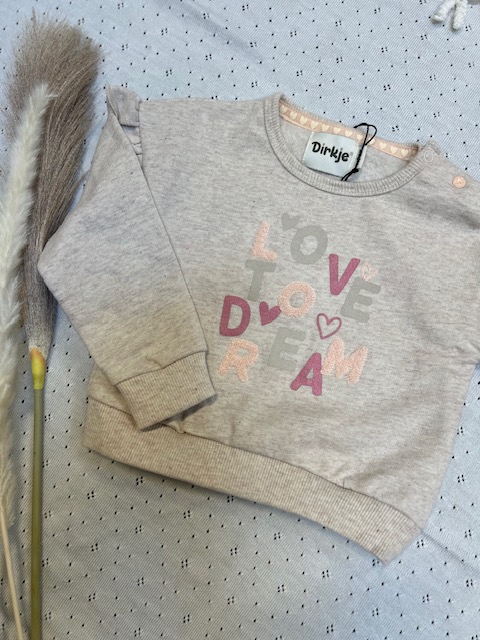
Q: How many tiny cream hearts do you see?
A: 12